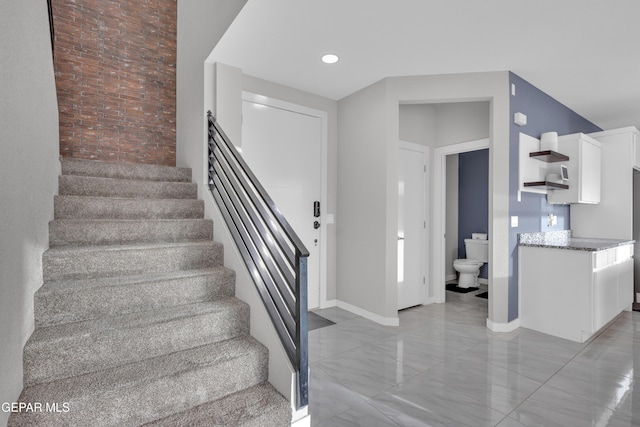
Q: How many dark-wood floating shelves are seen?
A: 2